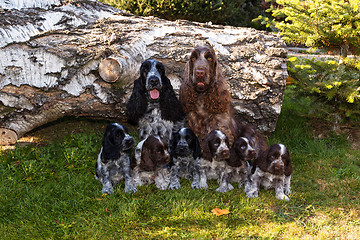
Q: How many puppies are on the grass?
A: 6